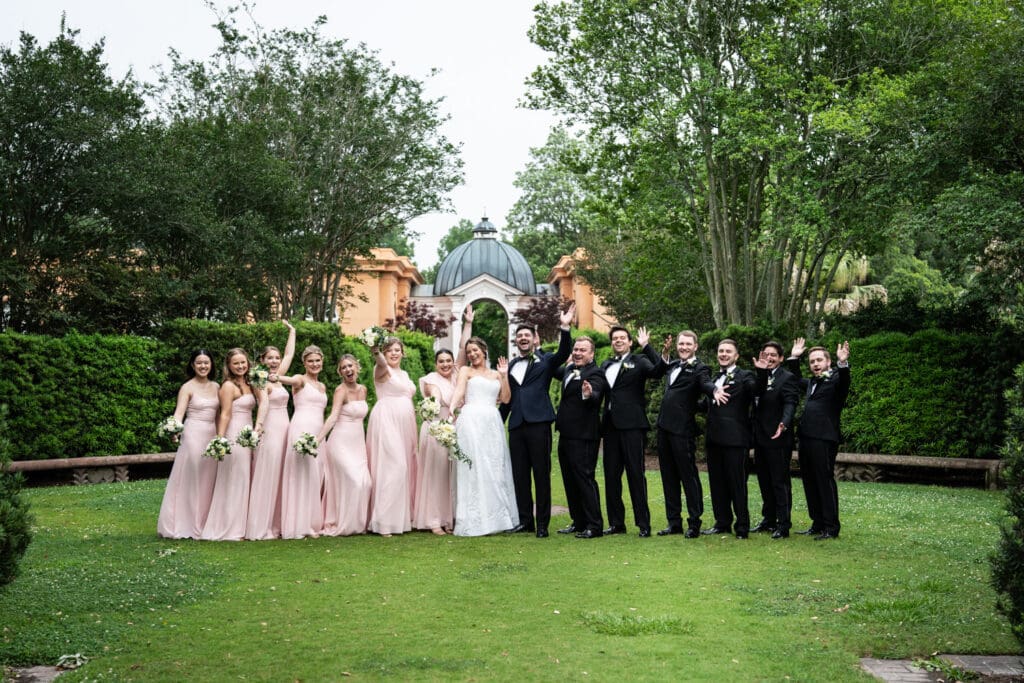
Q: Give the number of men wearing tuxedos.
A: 7